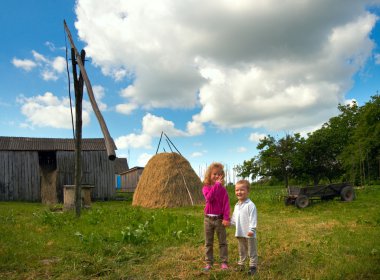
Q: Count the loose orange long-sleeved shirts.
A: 0